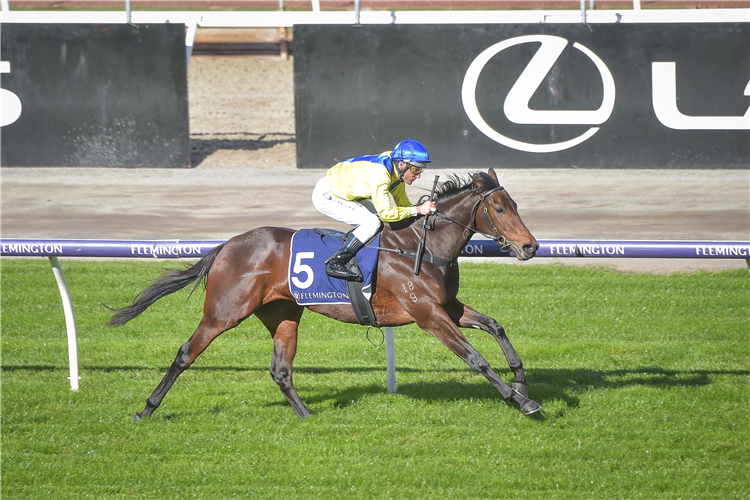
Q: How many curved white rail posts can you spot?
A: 2